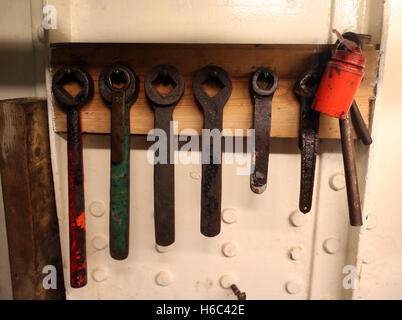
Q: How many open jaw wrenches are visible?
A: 0